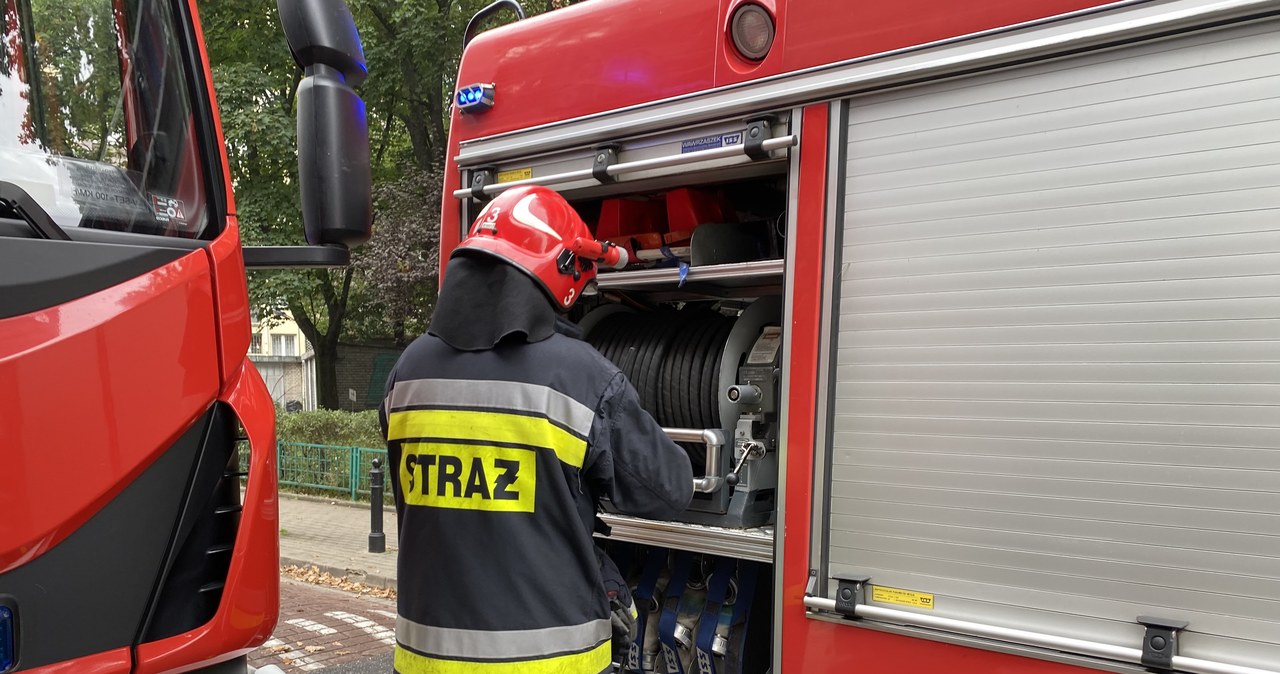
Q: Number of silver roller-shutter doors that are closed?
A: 1